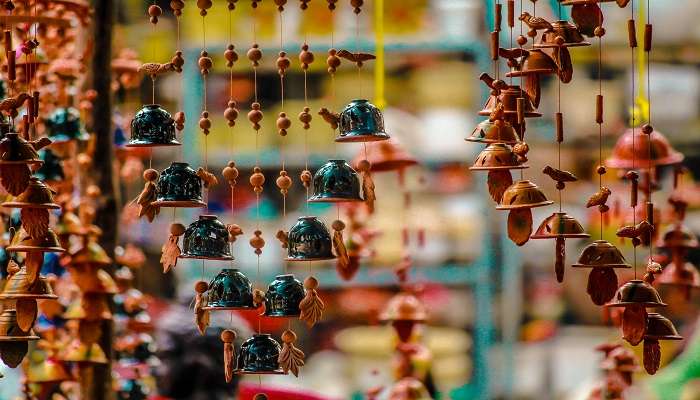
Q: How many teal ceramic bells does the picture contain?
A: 9